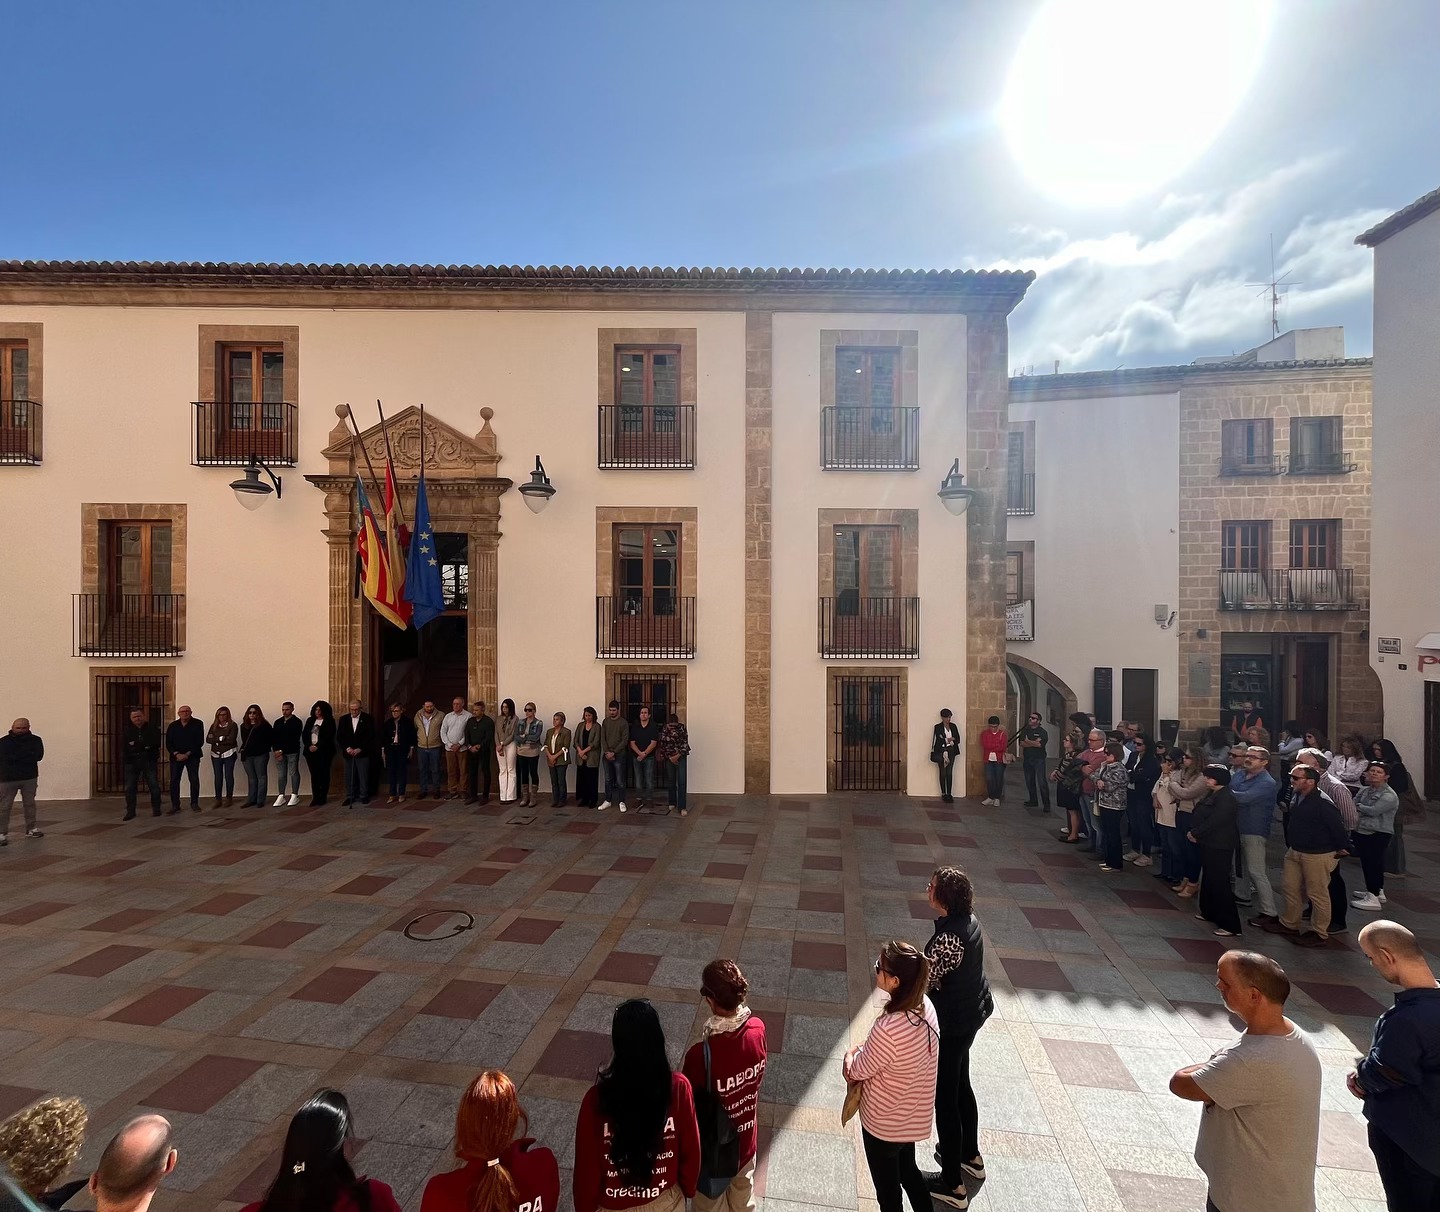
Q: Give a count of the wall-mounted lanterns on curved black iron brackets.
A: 3